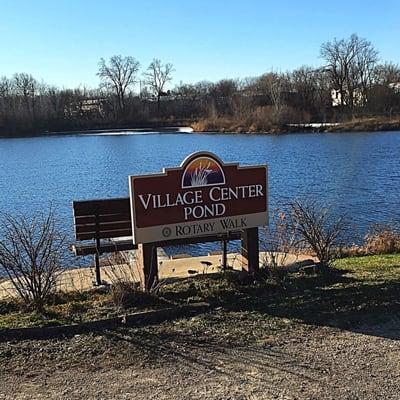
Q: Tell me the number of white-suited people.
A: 0